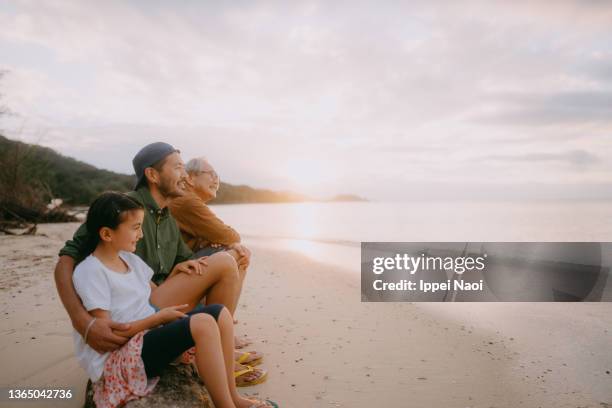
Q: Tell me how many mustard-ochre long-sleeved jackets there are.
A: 1